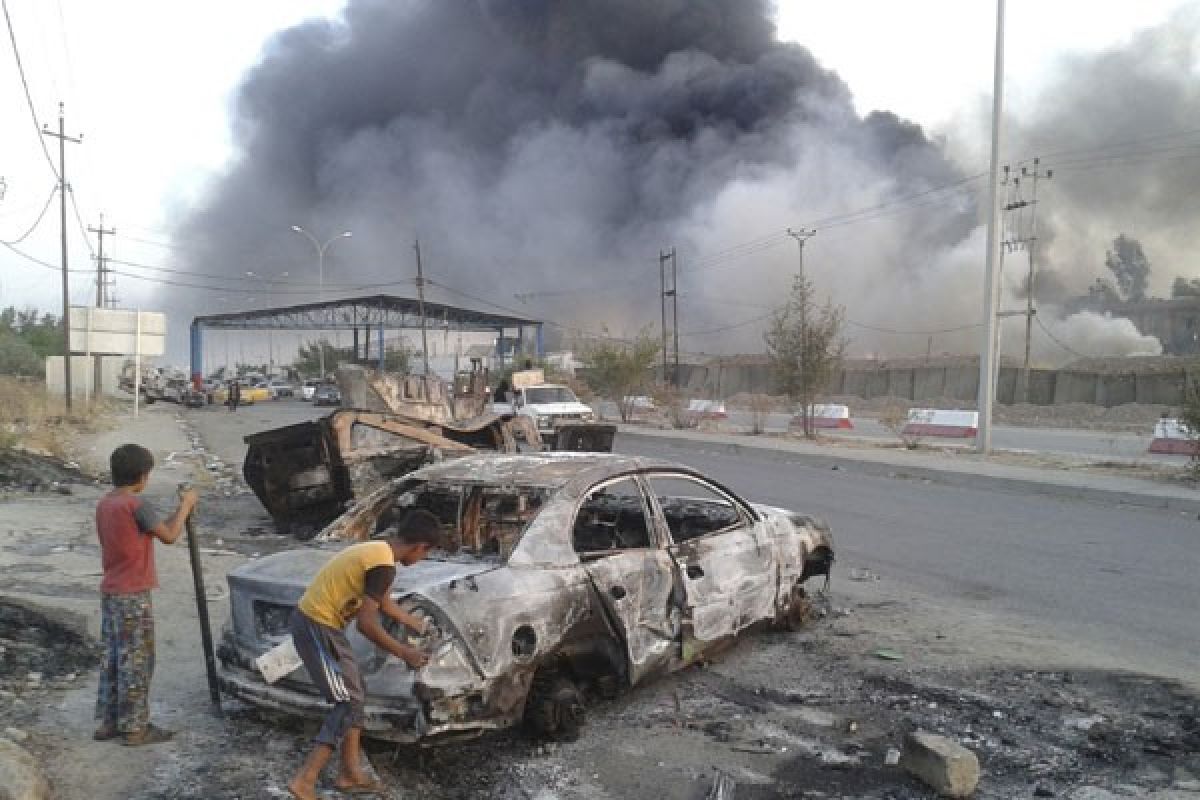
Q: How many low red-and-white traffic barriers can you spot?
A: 5